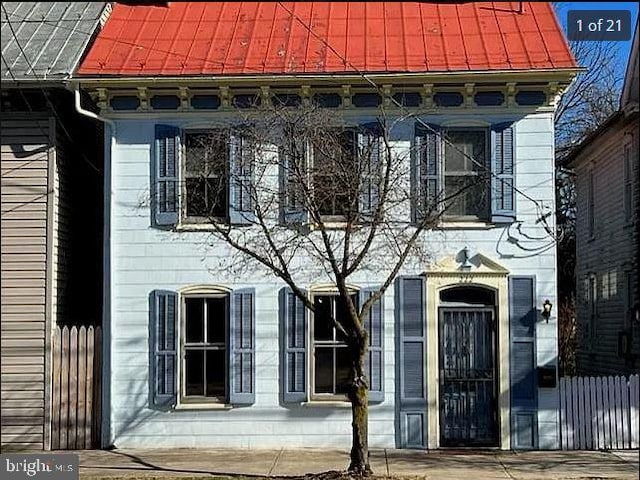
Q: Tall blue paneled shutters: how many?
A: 2